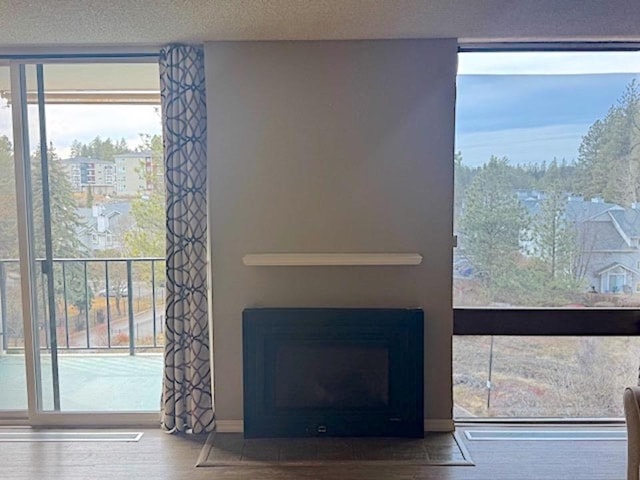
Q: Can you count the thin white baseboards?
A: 2